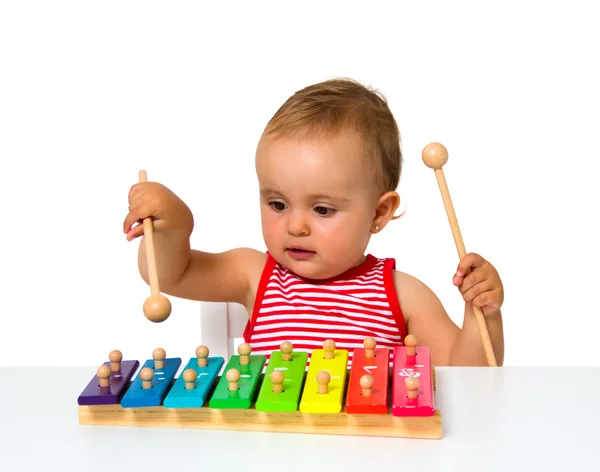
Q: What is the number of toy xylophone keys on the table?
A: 8